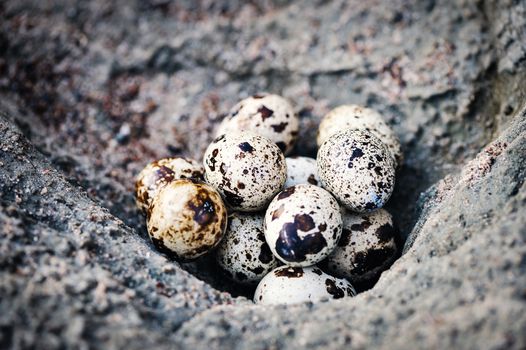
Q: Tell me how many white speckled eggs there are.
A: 11